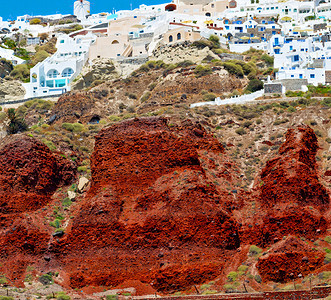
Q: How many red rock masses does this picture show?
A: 3